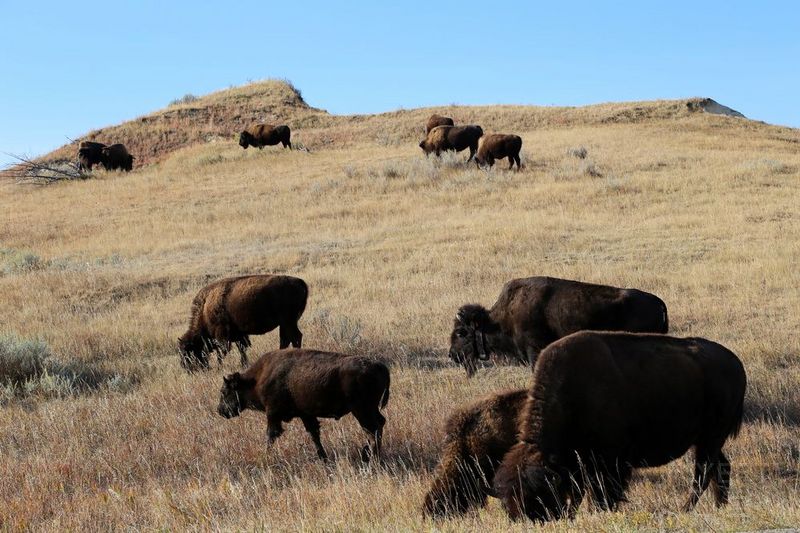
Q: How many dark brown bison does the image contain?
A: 11